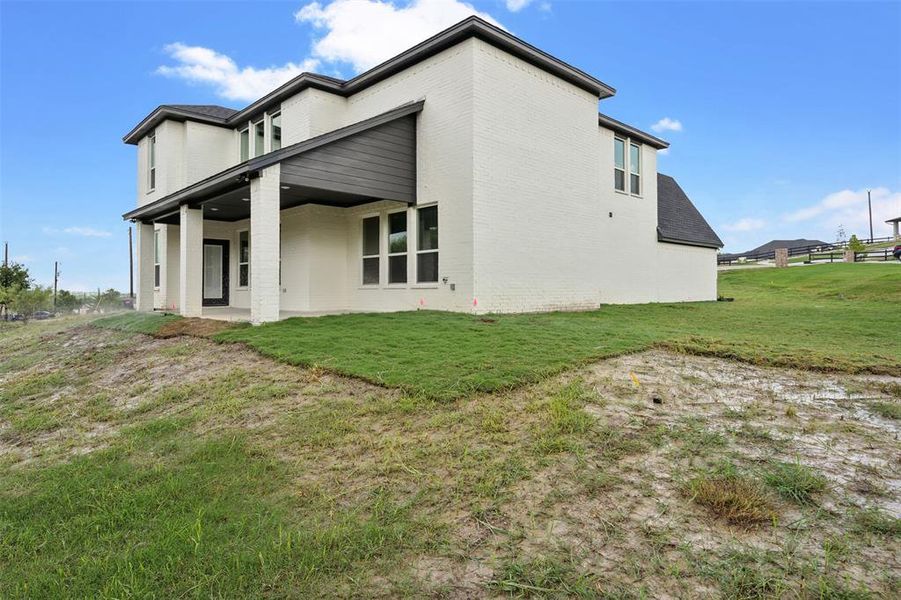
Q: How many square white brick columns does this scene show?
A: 3